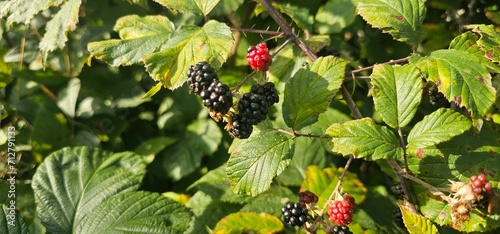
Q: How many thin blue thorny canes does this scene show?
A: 0